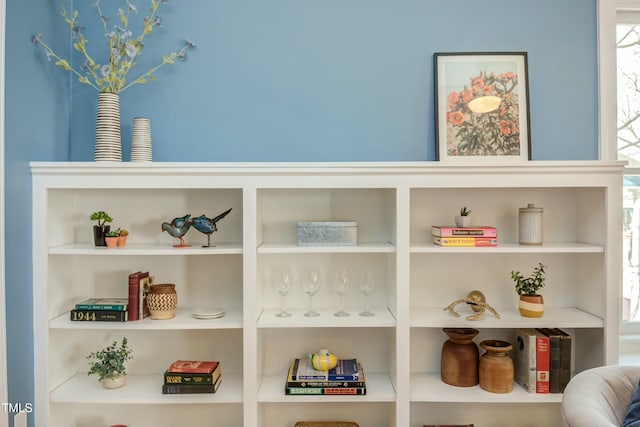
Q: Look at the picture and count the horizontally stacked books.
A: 10